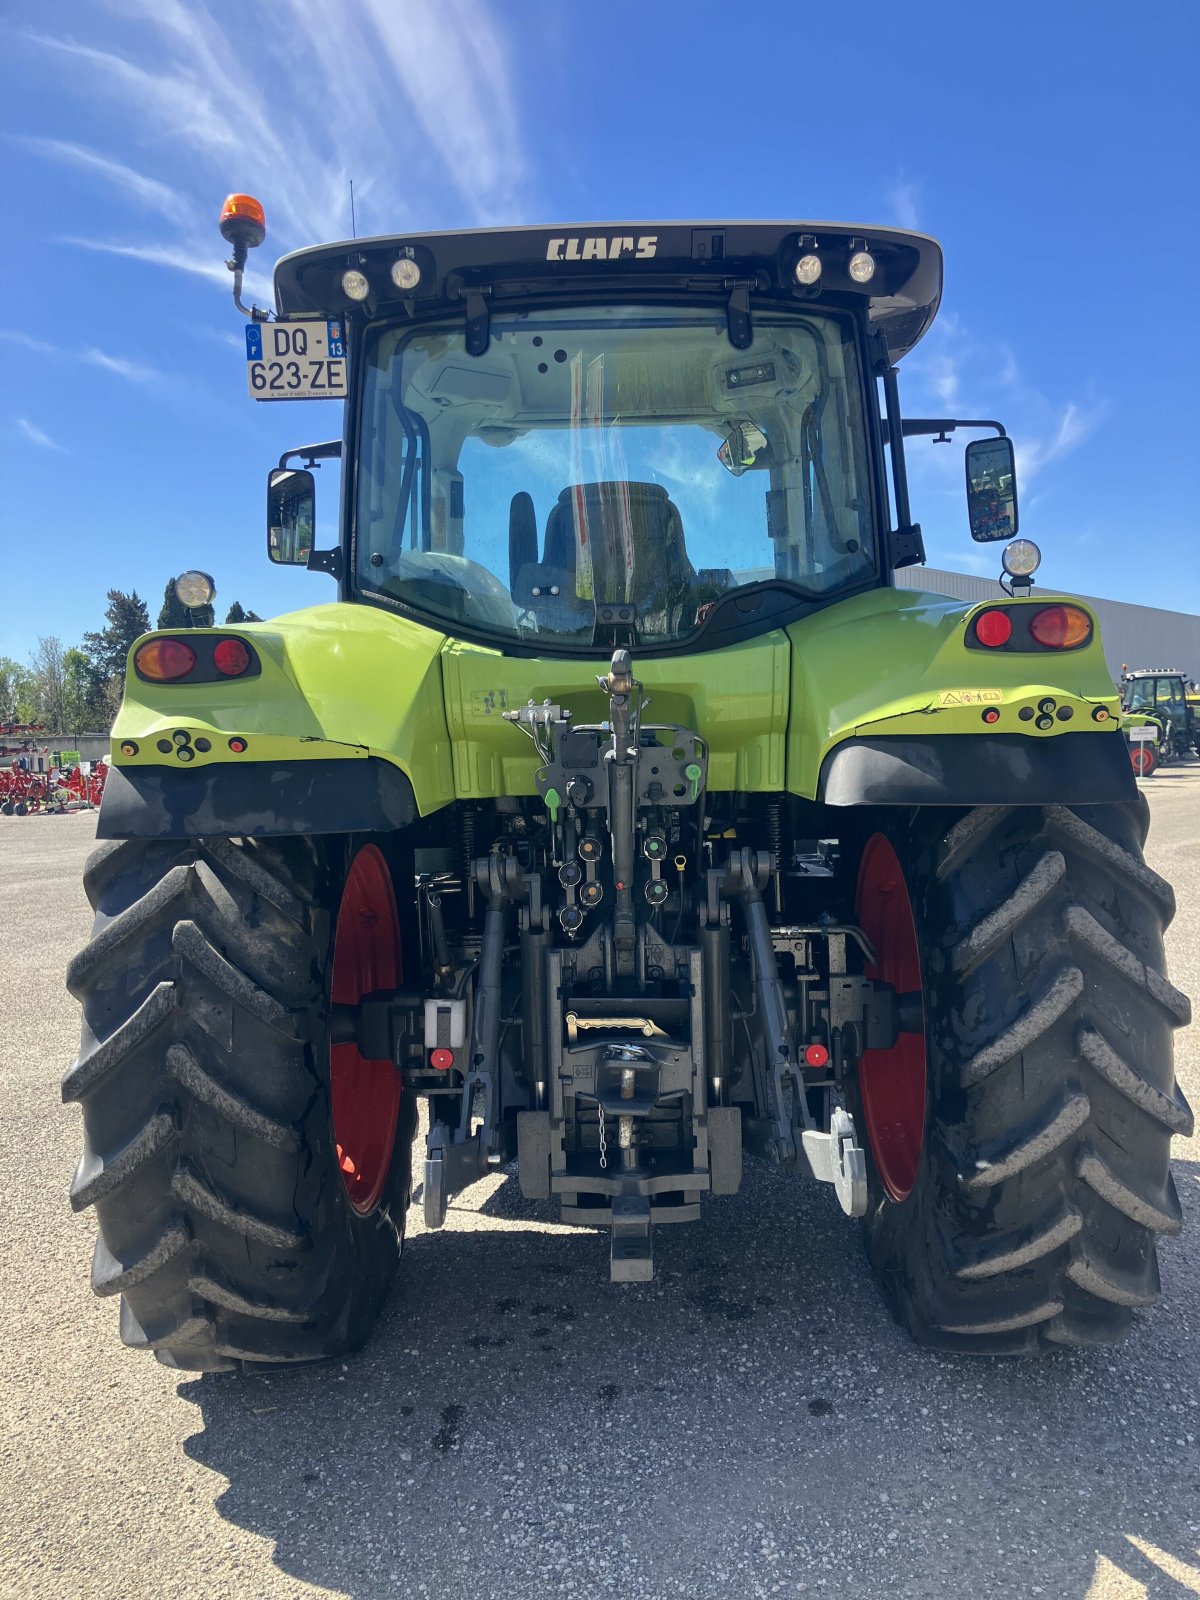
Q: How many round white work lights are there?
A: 6